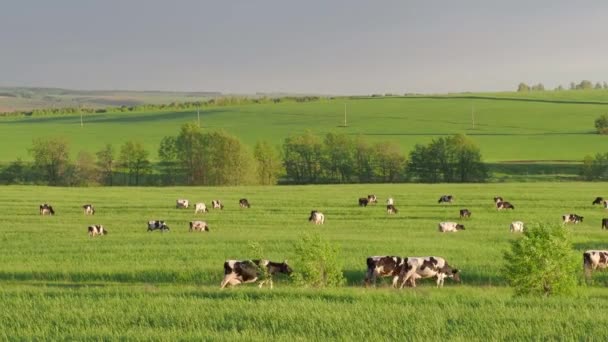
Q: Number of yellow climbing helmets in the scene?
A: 0